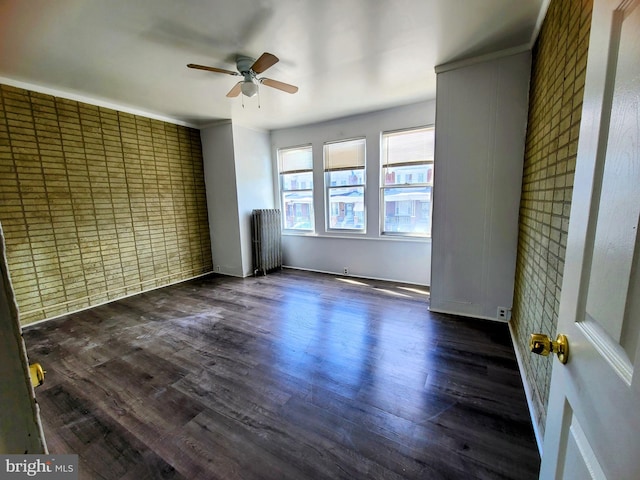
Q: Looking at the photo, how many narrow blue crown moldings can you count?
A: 0